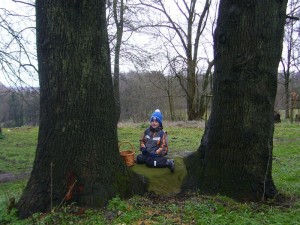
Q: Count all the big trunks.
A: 2